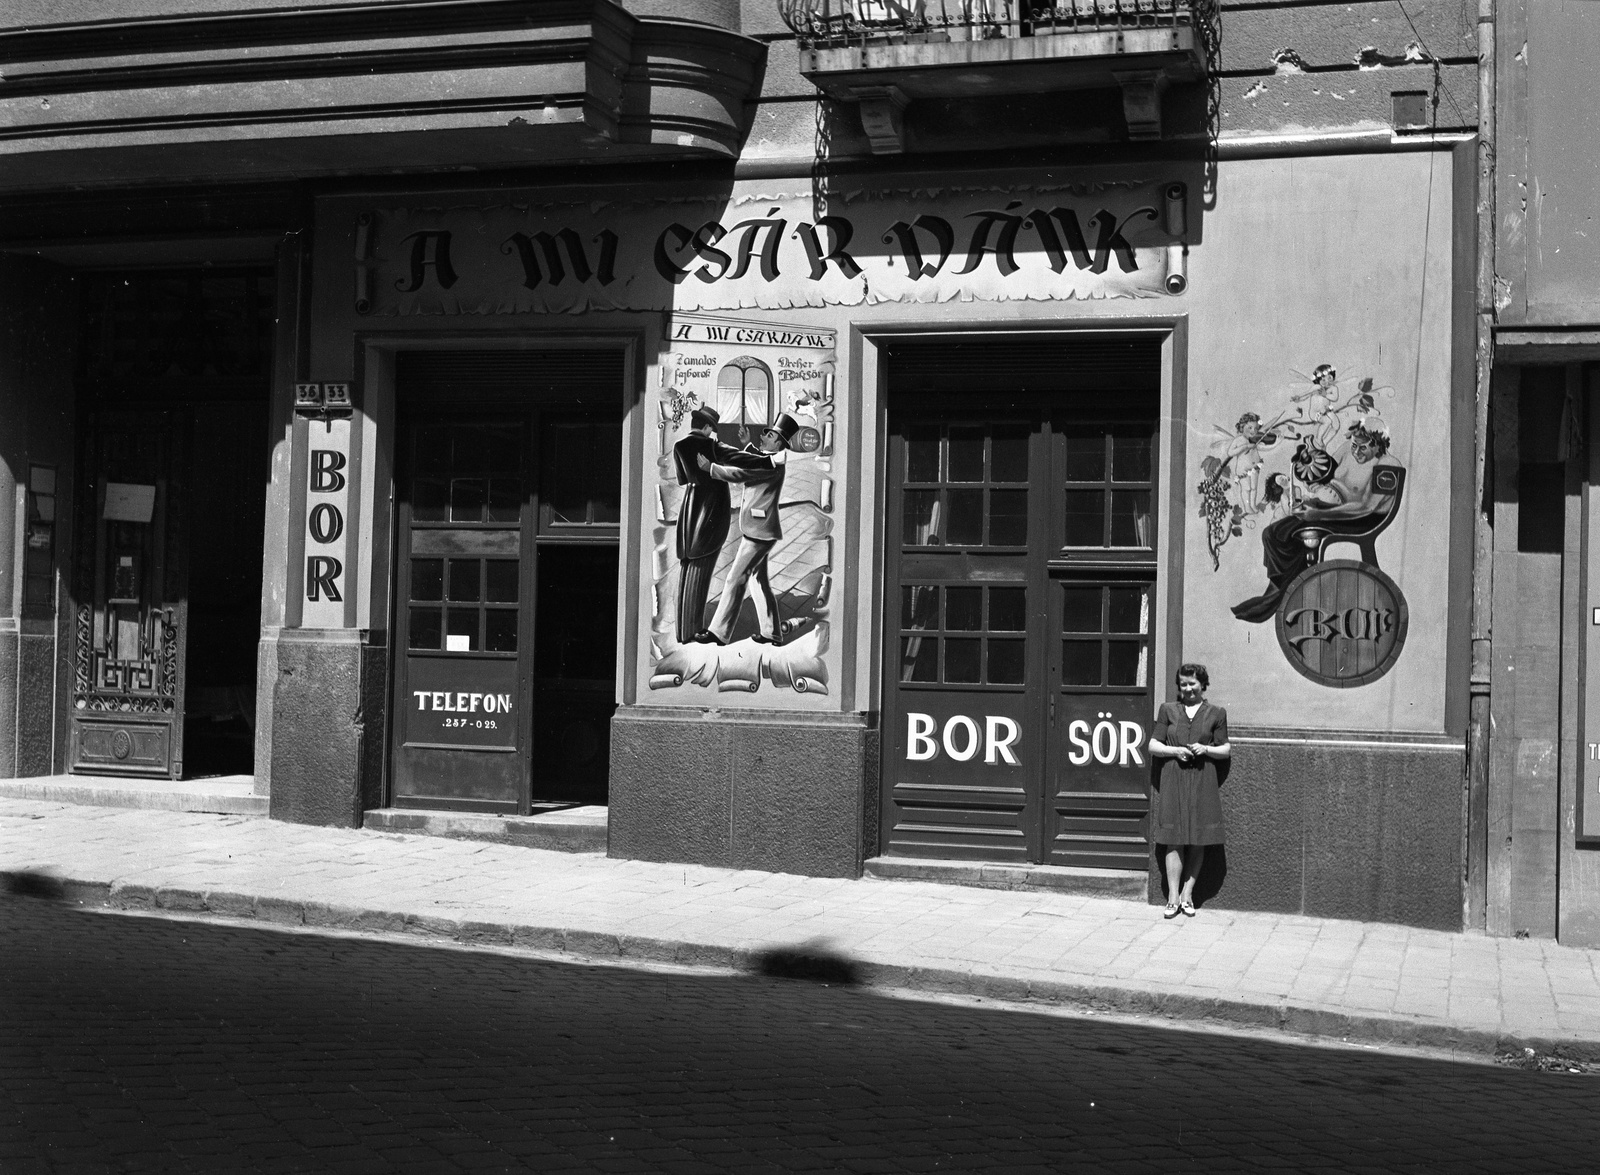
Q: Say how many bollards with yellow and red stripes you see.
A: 0